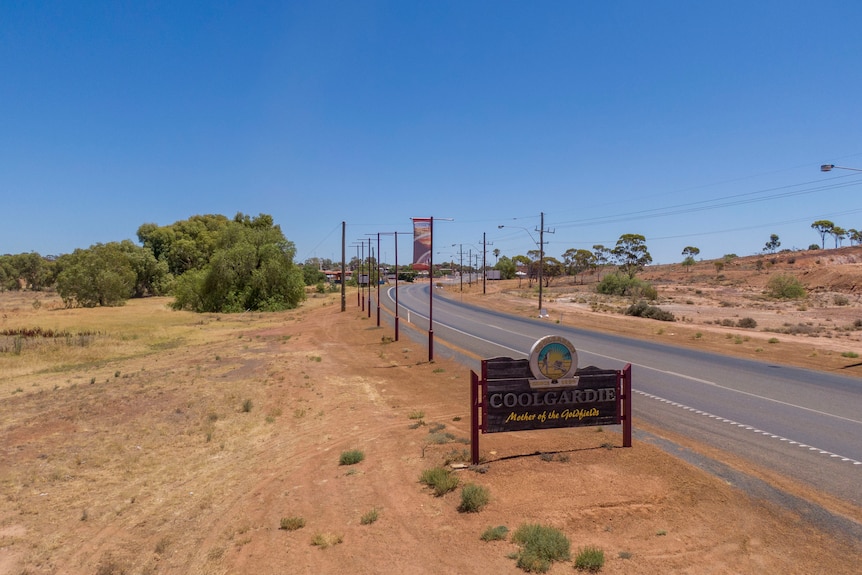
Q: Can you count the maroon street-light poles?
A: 6